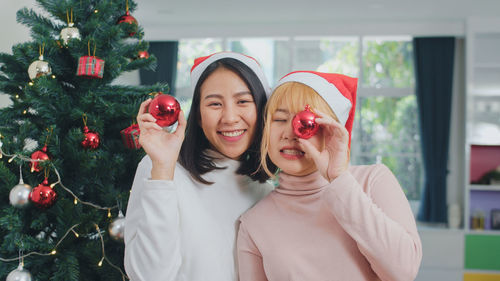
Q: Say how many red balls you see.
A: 7